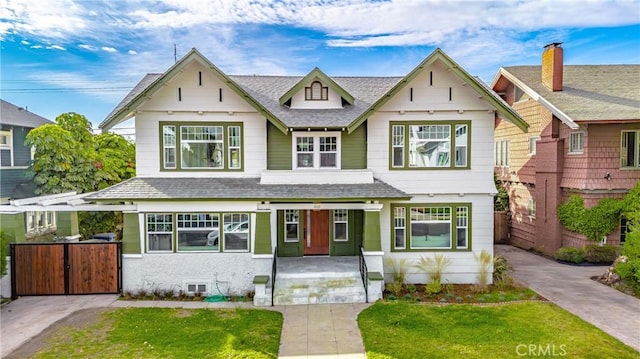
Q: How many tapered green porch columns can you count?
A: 3